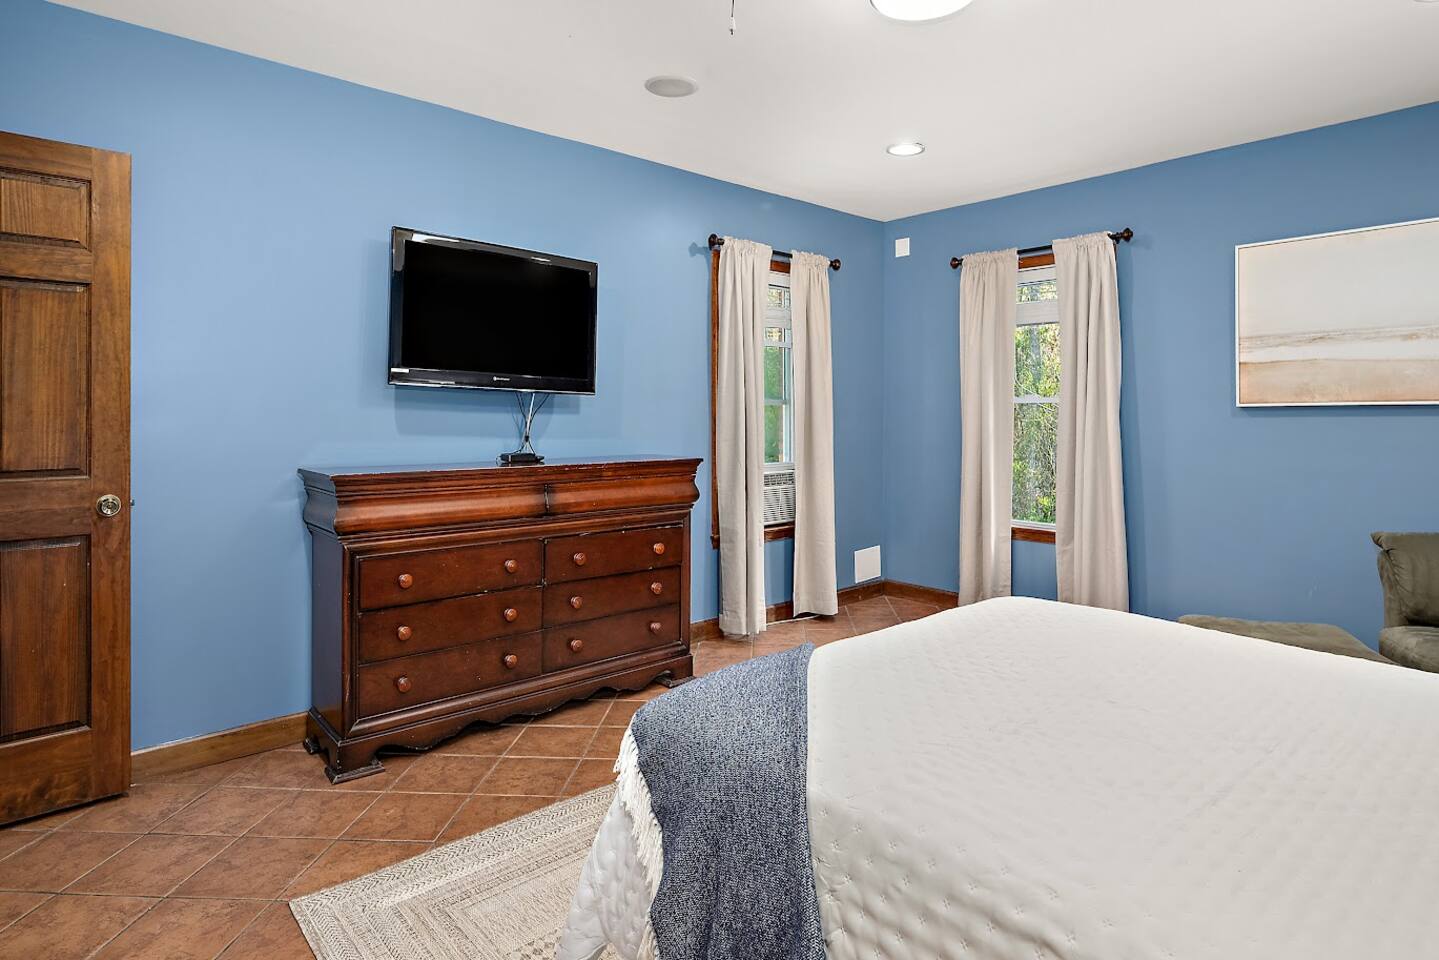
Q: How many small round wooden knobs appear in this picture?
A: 12